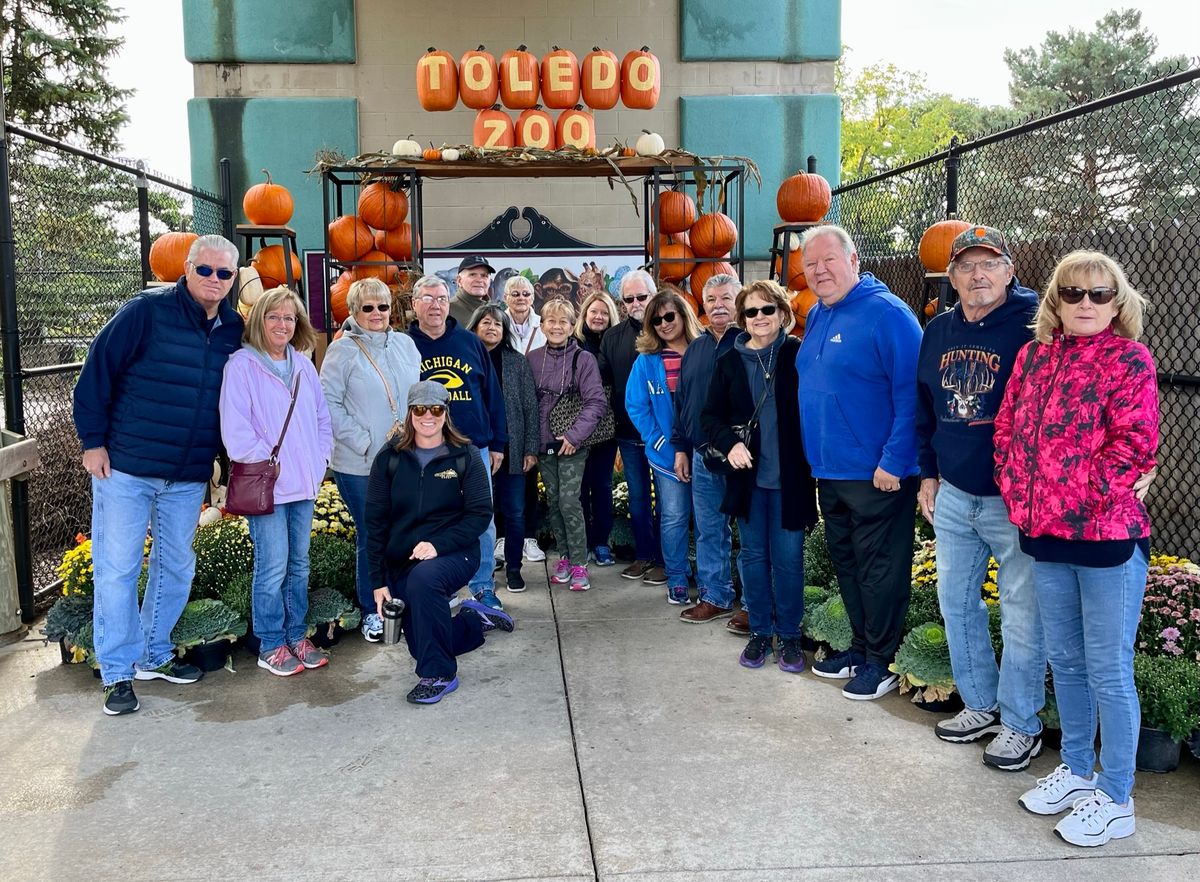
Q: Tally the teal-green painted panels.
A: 4